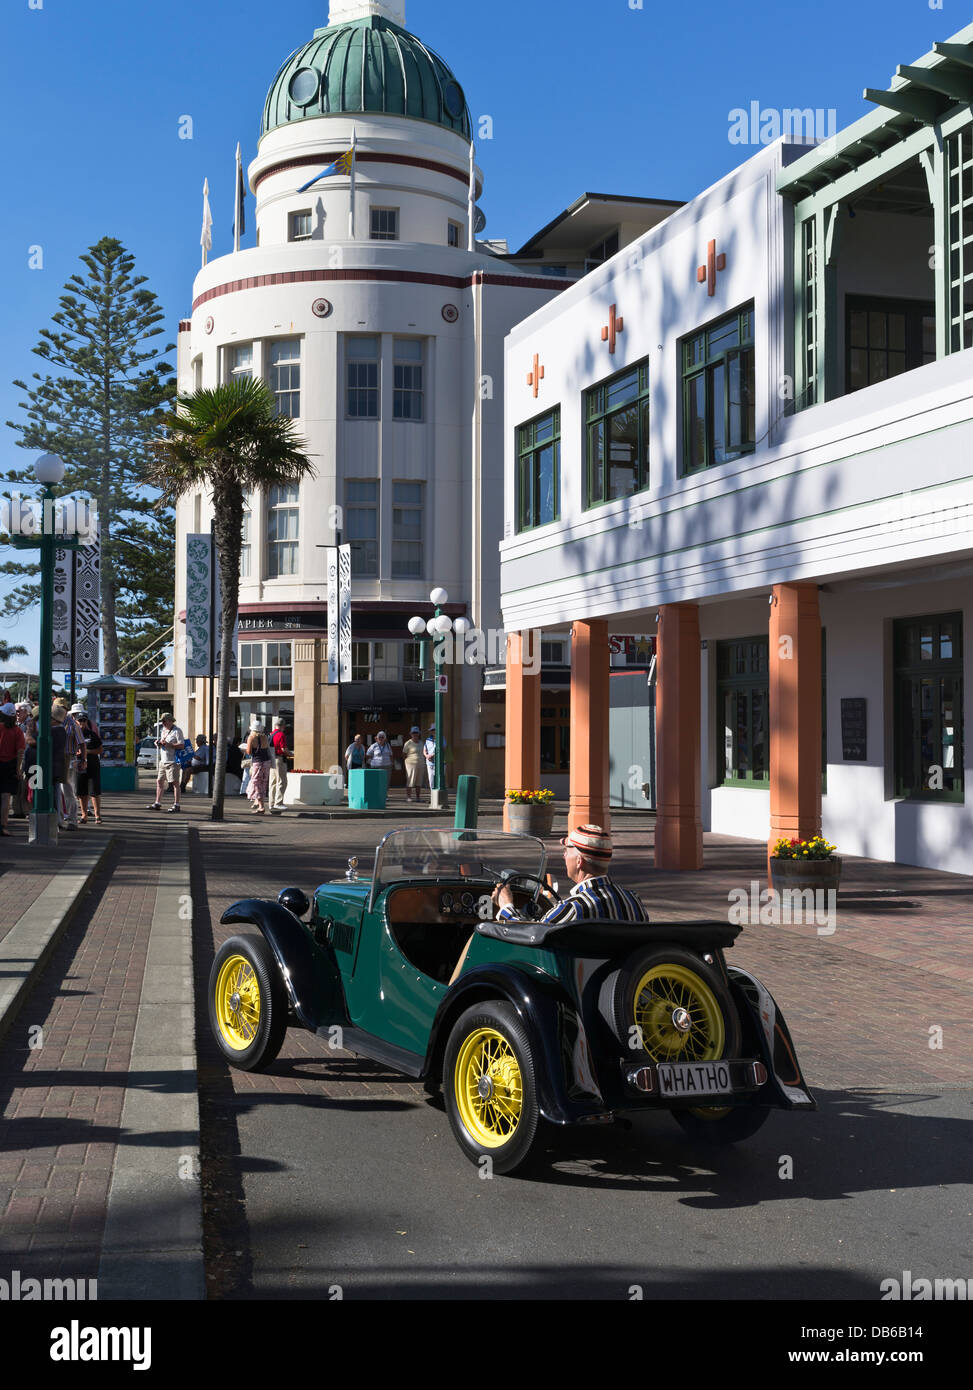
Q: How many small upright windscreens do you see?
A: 1